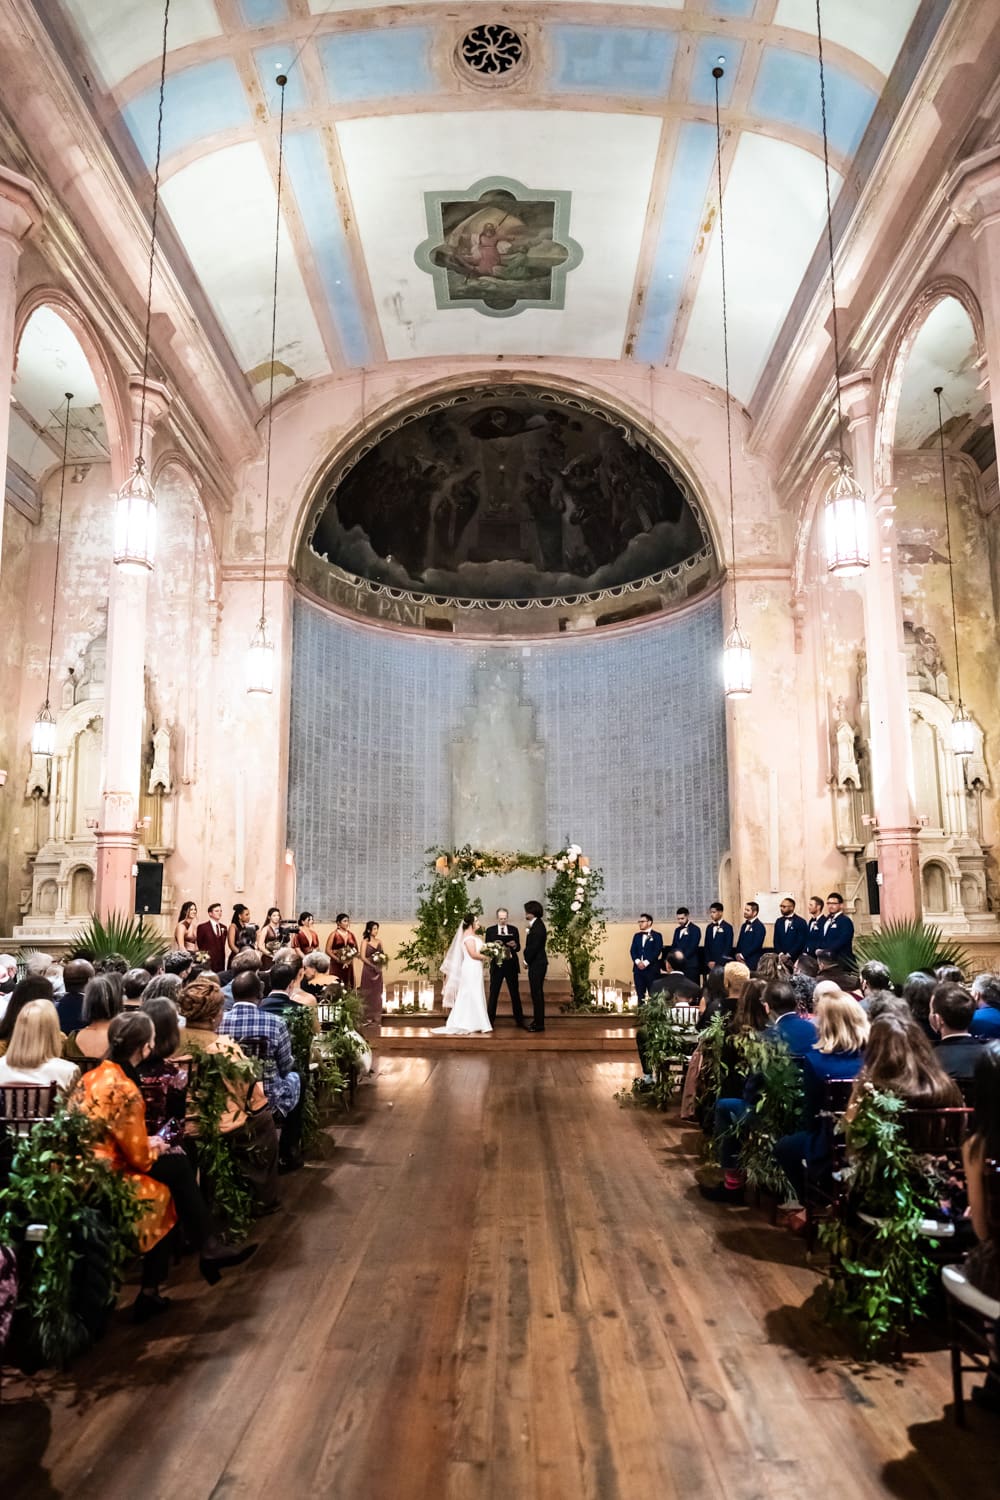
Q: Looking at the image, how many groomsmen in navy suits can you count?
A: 7